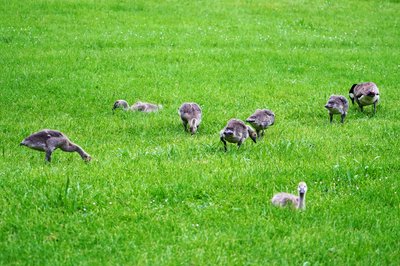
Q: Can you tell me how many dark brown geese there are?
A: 6